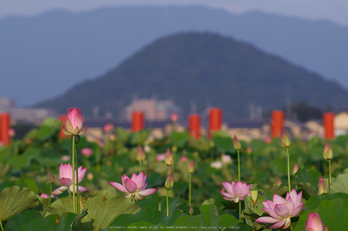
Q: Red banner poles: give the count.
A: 7